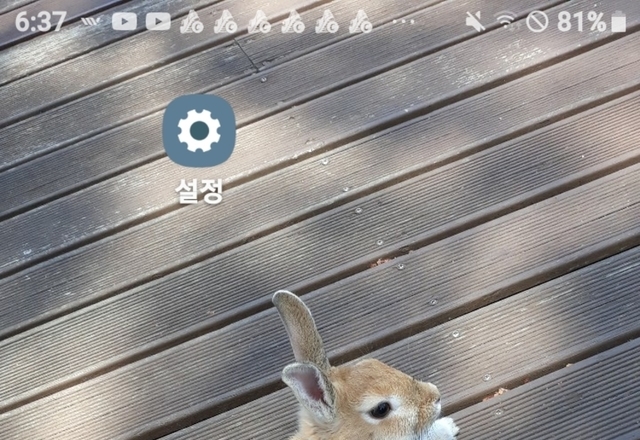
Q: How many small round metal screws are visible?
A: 10